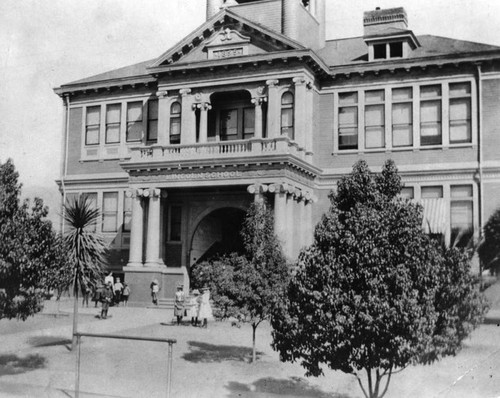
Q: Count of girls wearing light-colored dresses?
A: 2